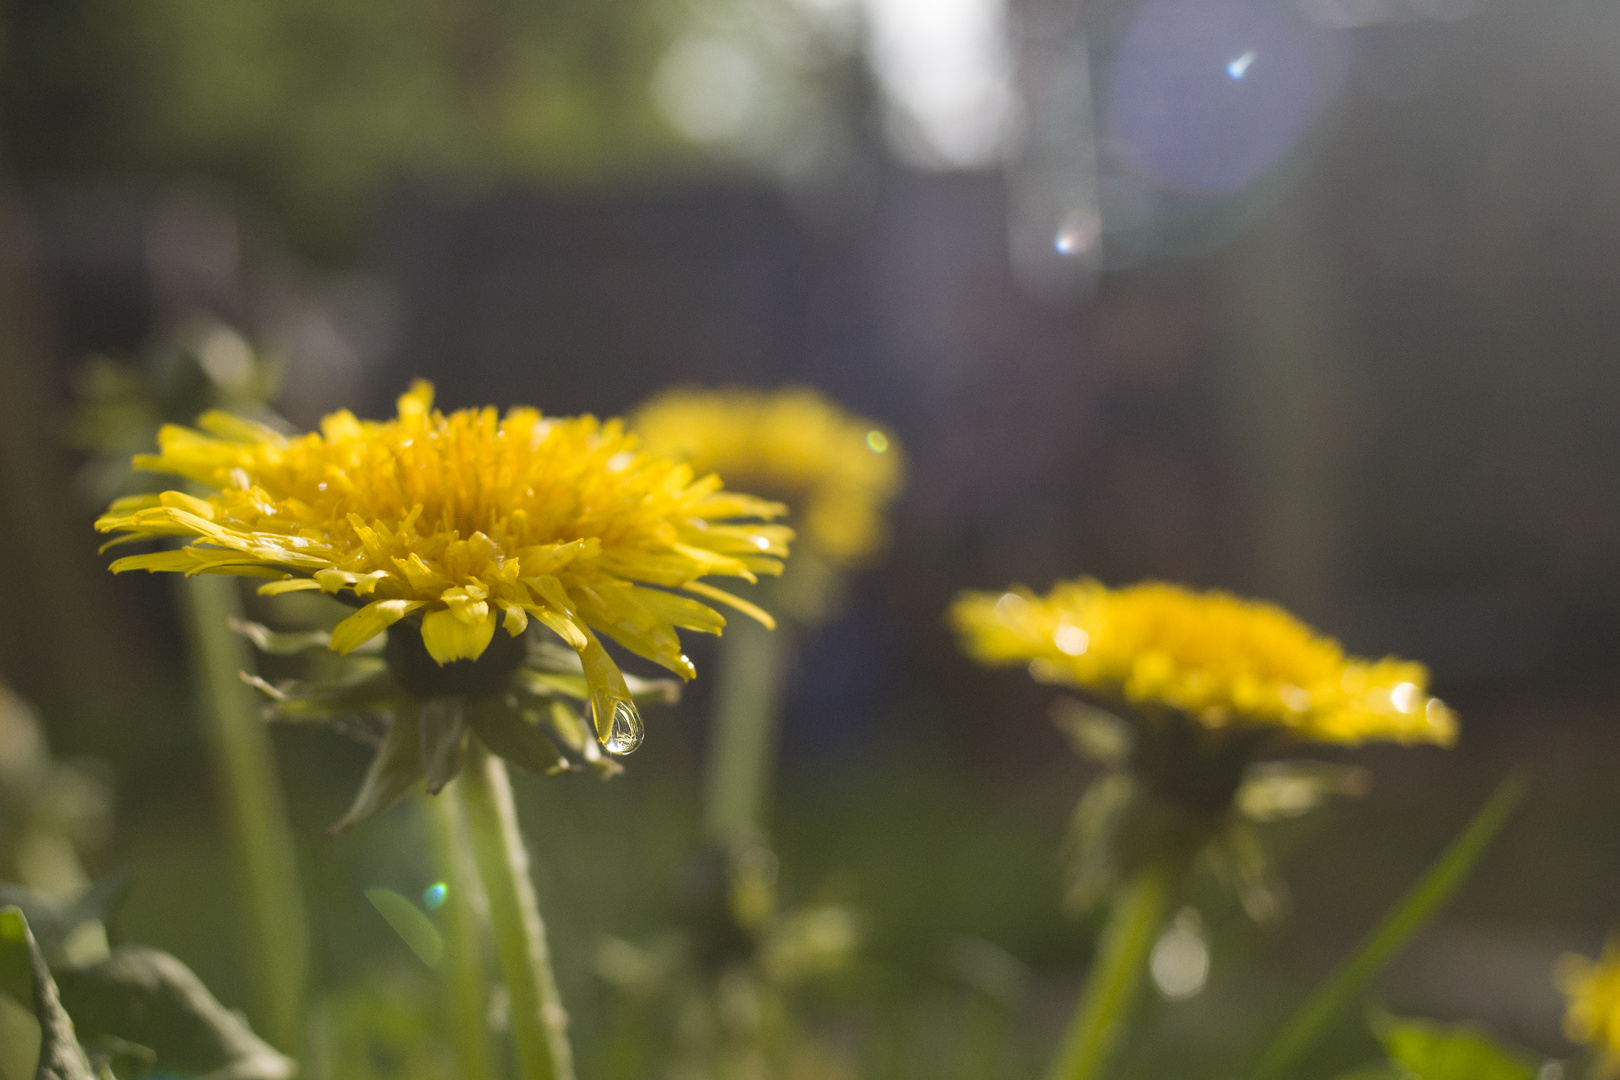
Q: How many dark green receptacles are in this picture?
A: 2